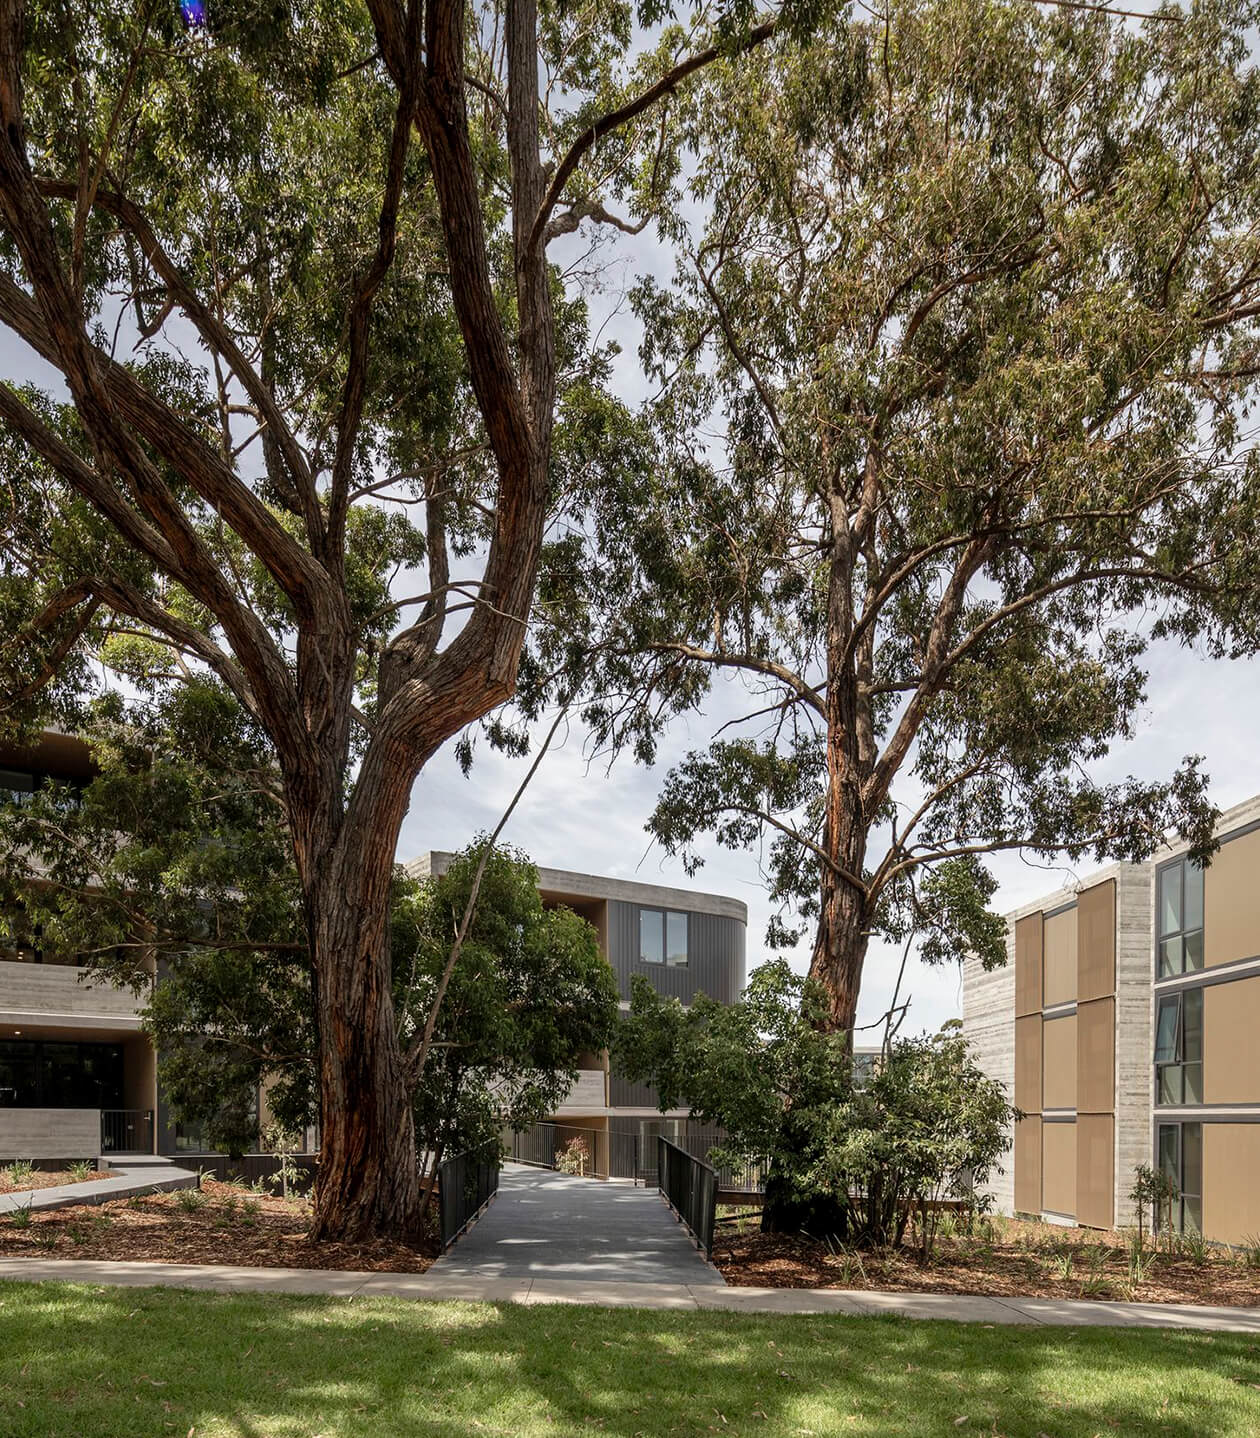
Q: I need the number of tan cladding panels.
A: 12